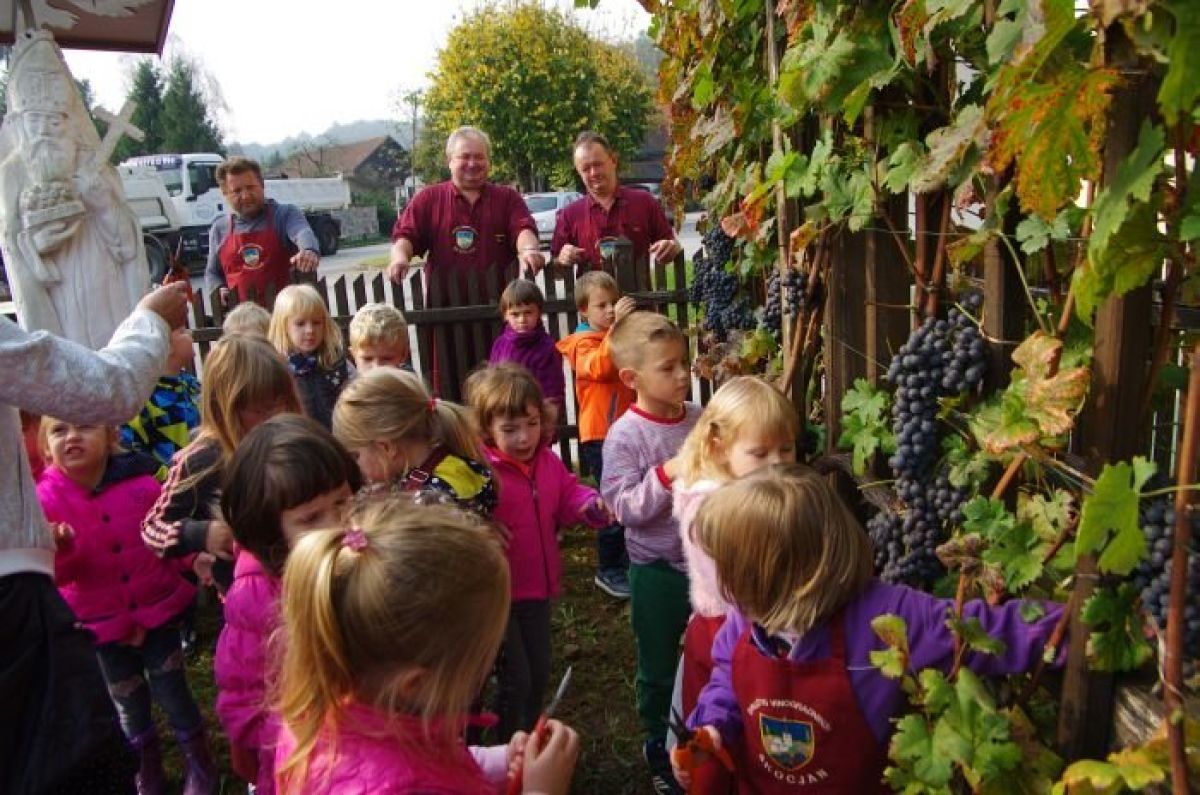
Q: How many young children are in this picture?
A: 15